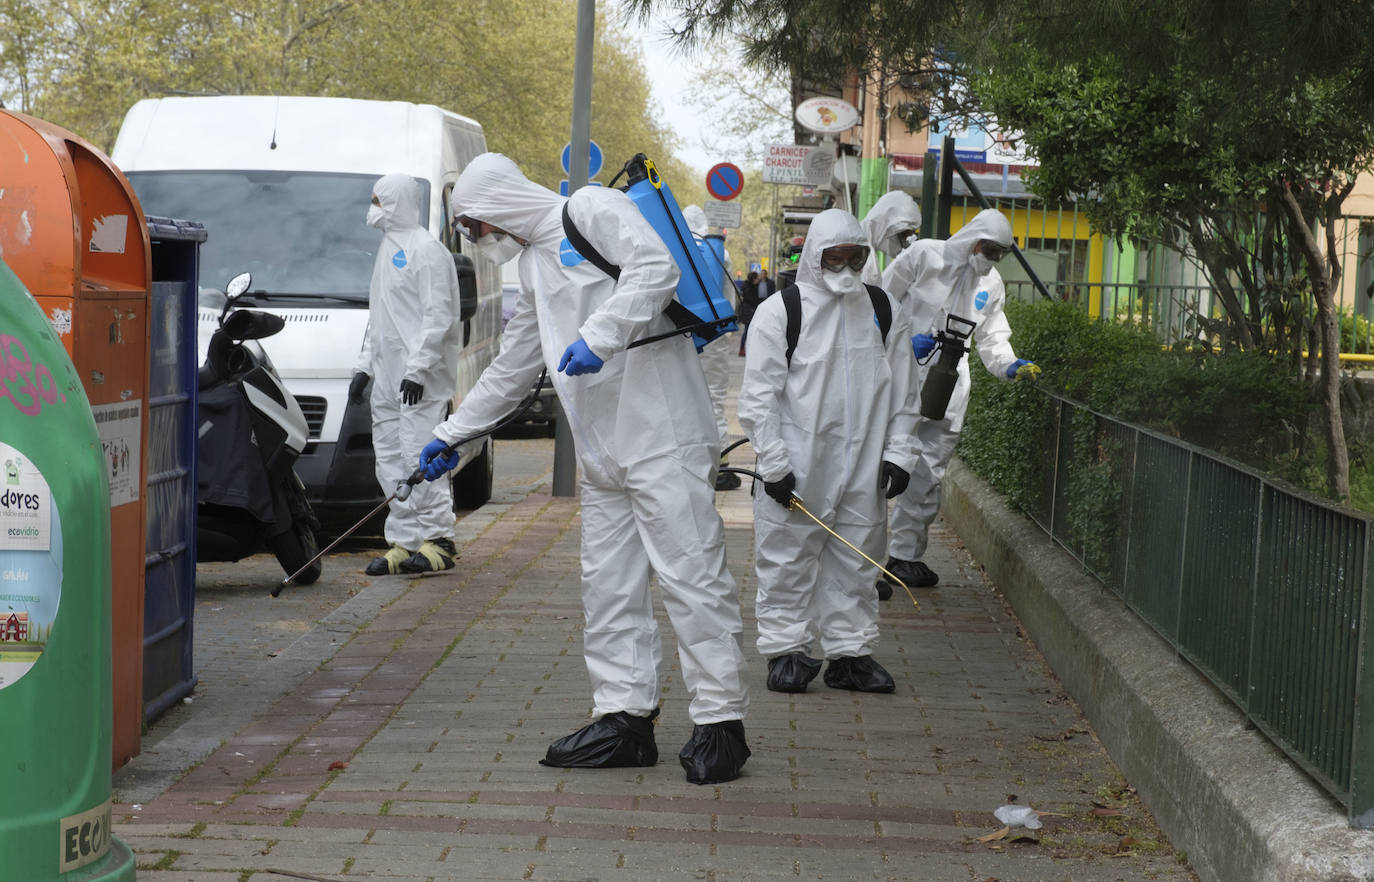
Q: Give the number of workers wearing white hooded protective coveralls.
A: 6